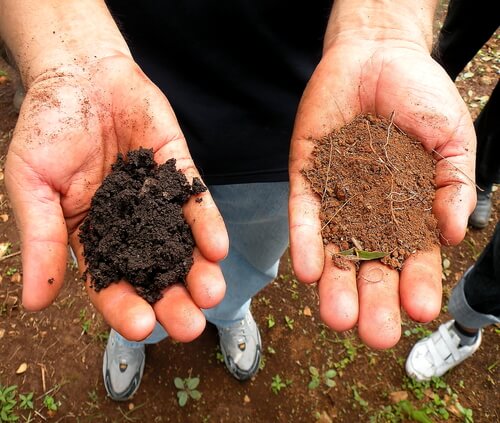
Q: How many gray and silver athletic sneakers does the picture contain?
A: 2